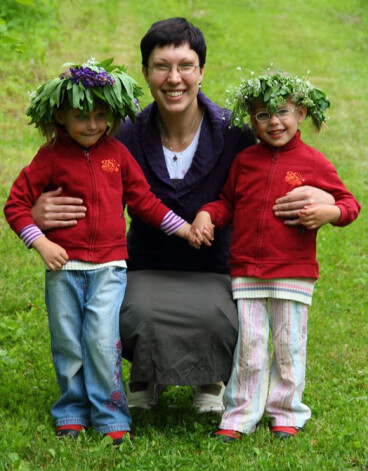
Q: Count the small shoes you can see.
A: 4